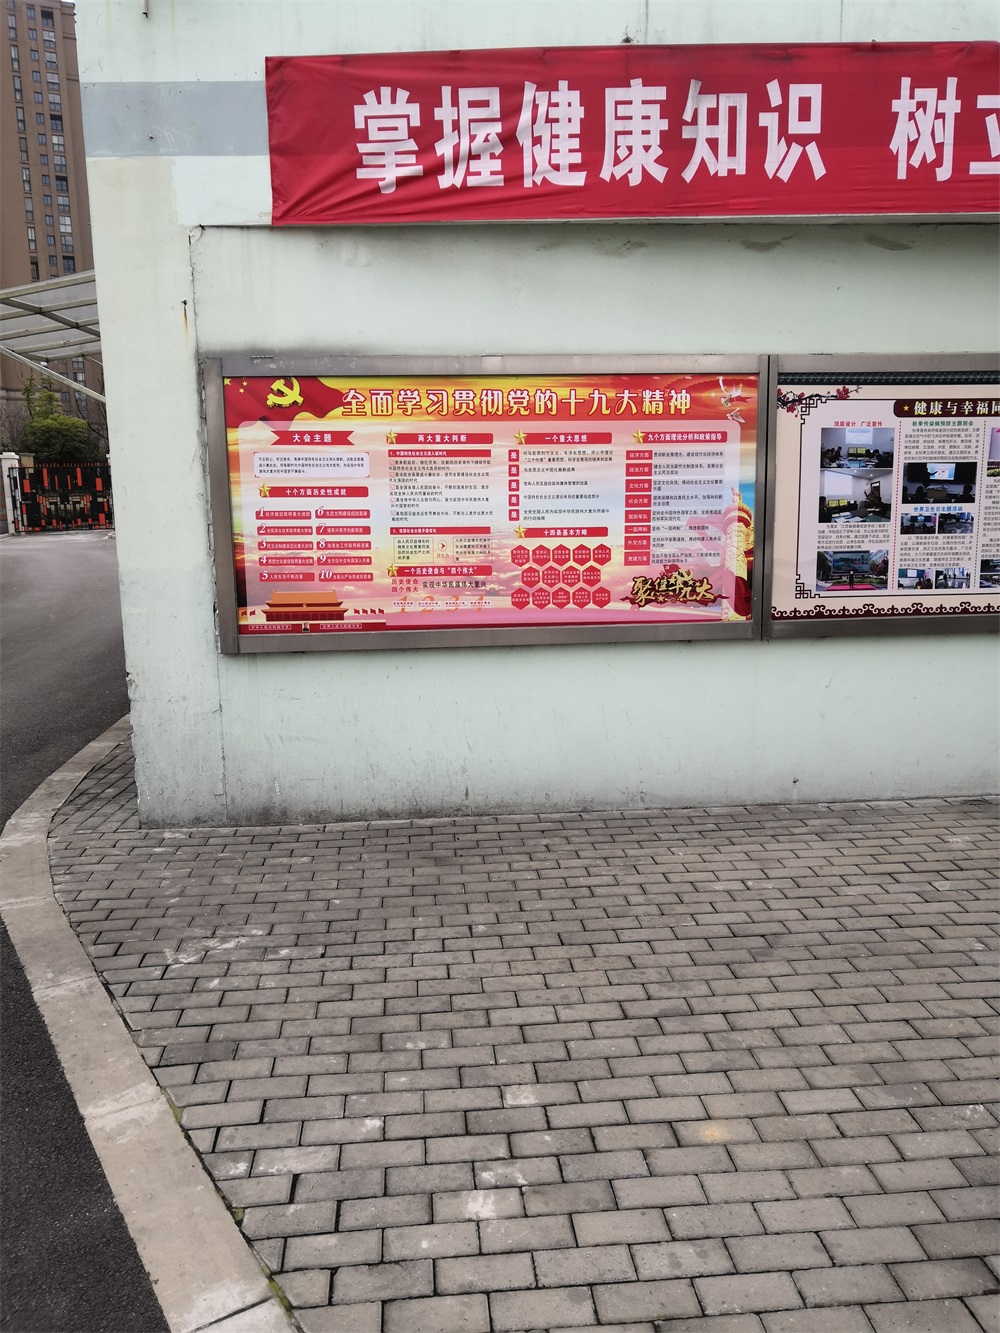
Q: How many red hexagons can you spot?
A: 14